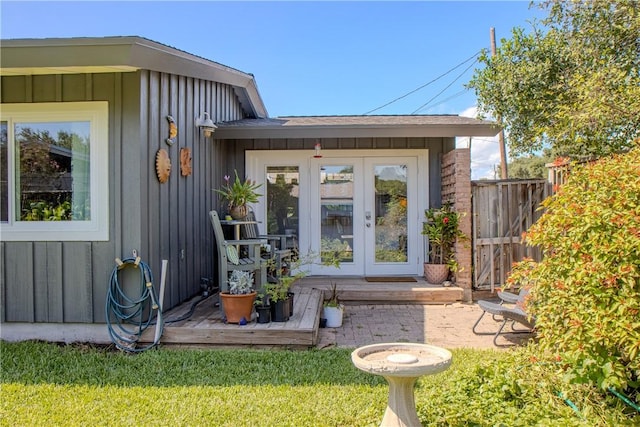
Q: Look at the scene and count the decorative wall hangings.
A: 3